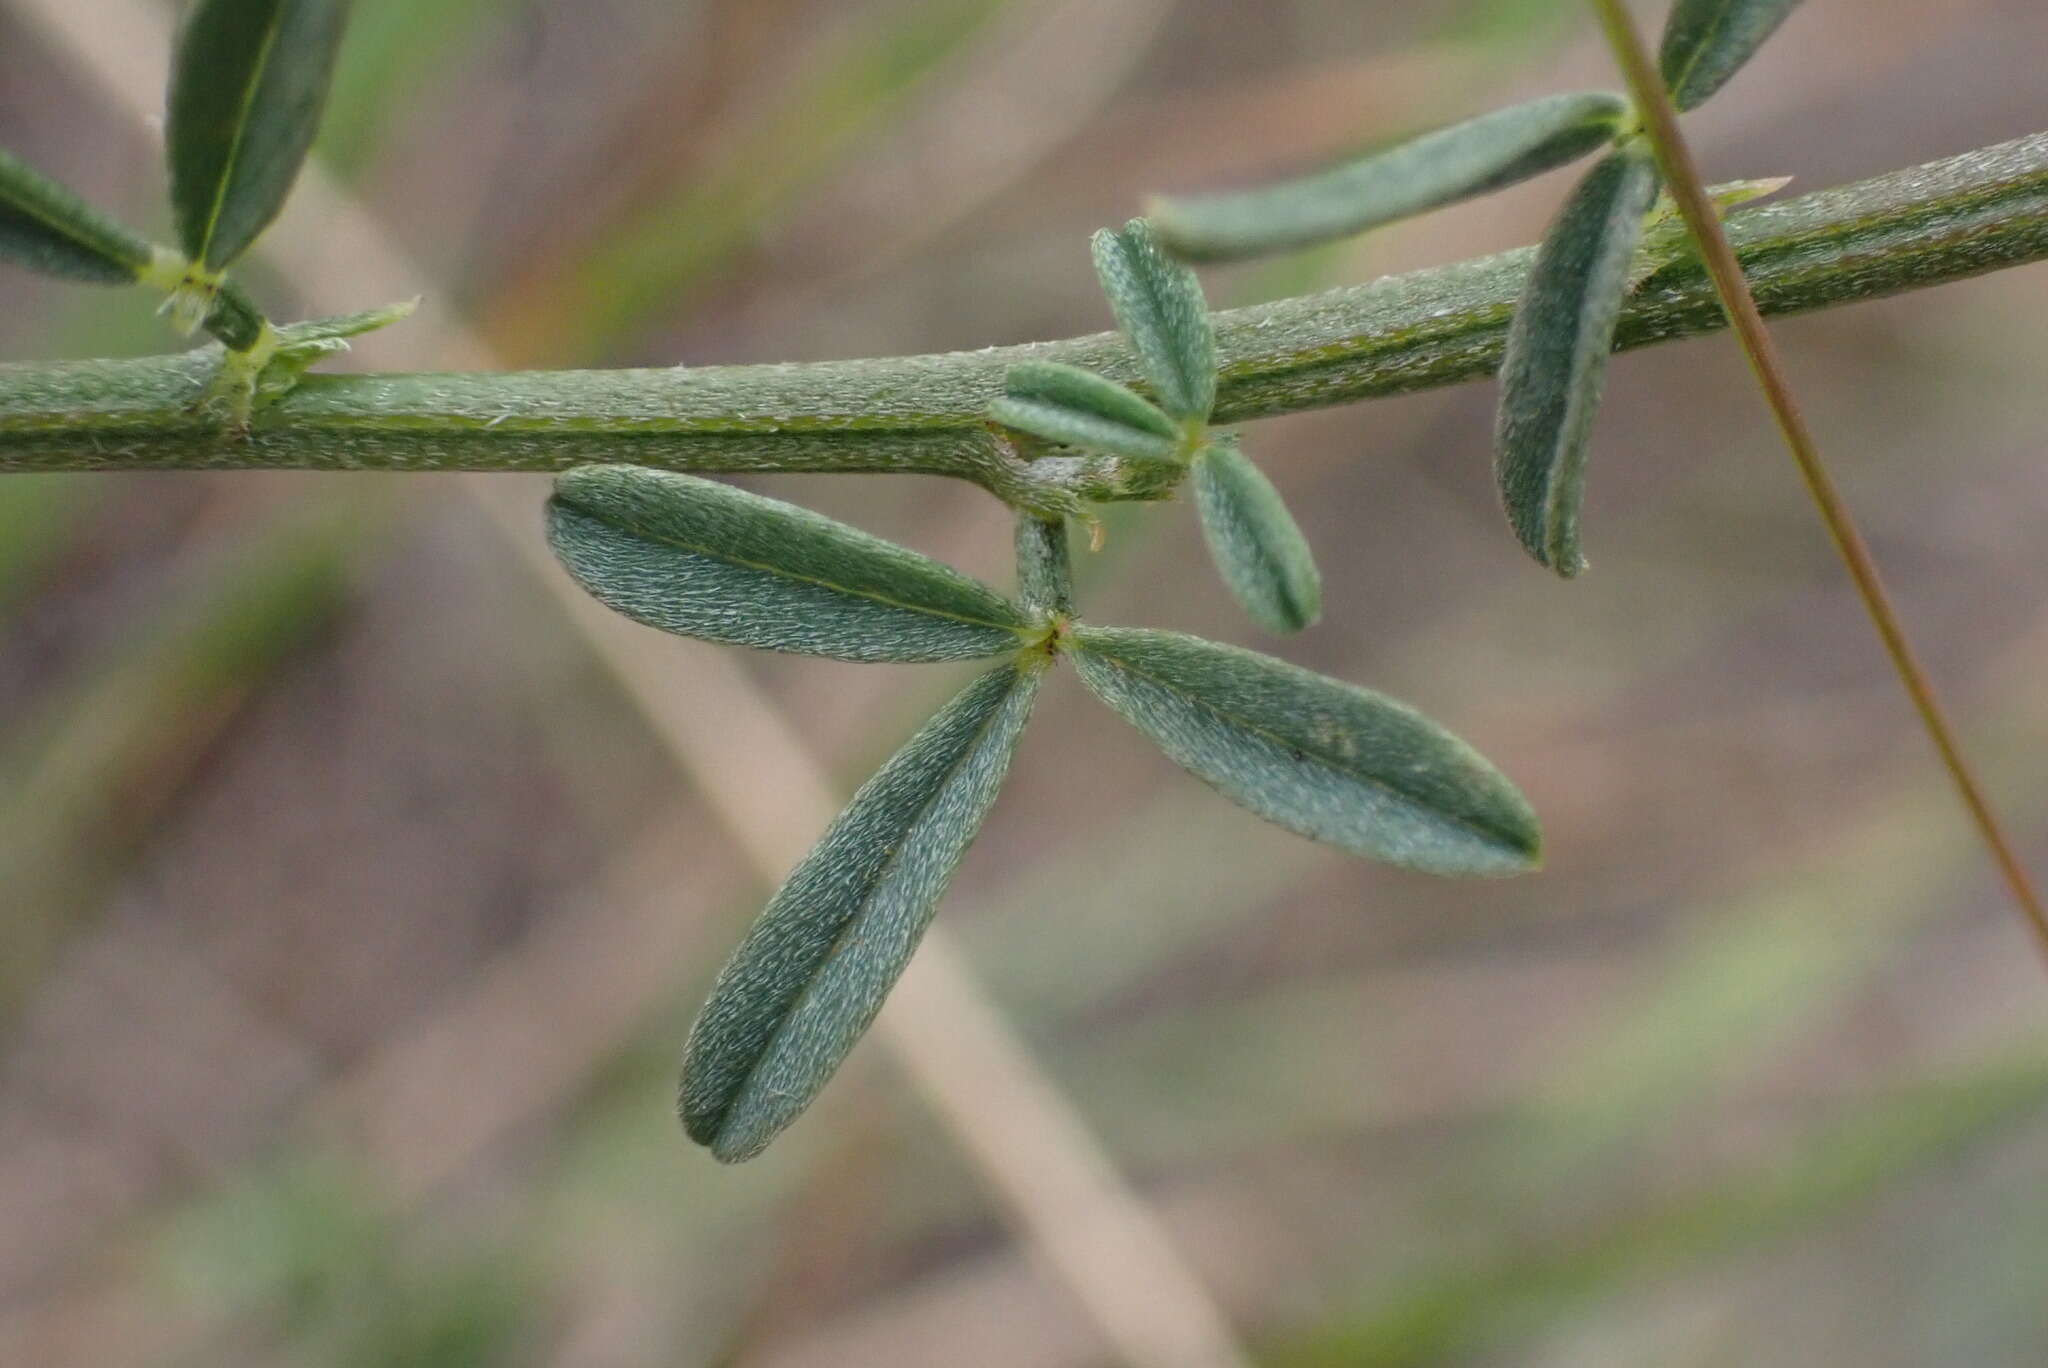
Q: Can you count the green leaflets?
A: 11